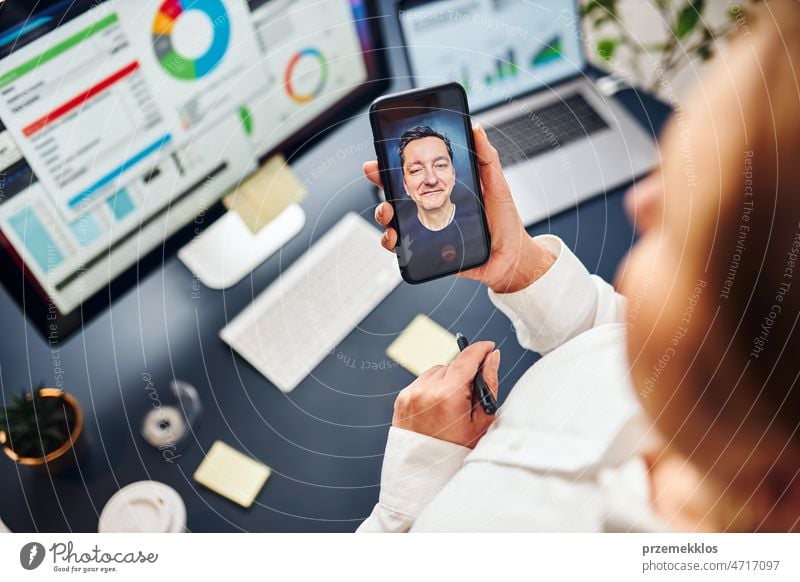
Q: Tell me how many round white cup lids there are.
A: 1